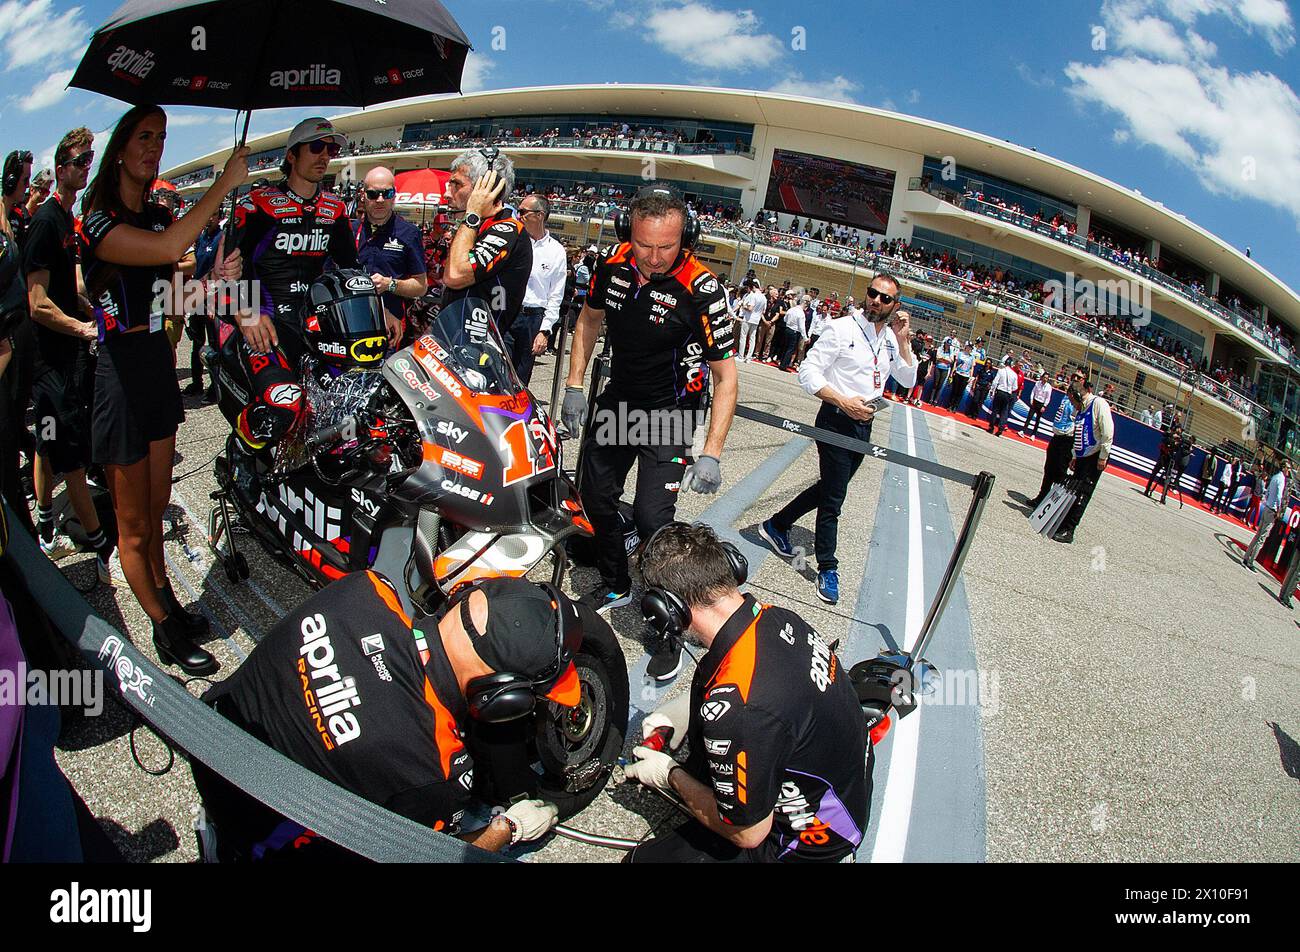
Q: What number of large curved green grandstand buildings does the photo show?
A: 0